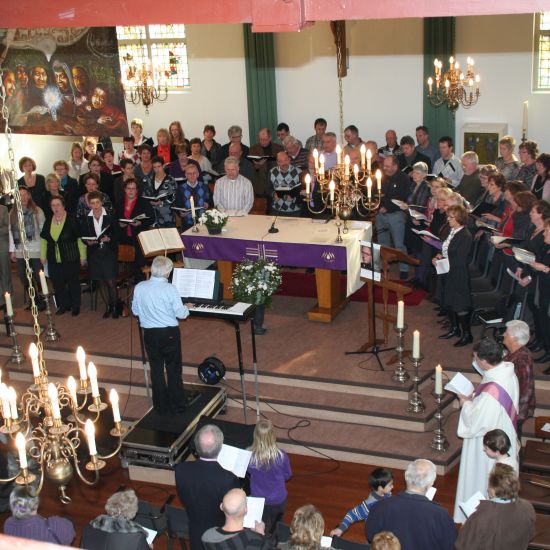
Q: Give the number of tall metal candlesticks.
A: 5